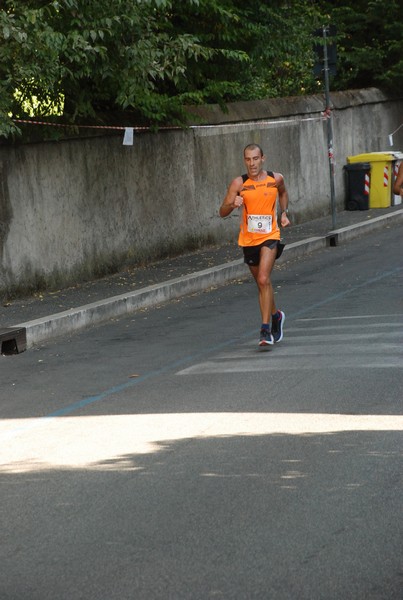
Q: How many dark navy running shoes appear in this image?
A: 2